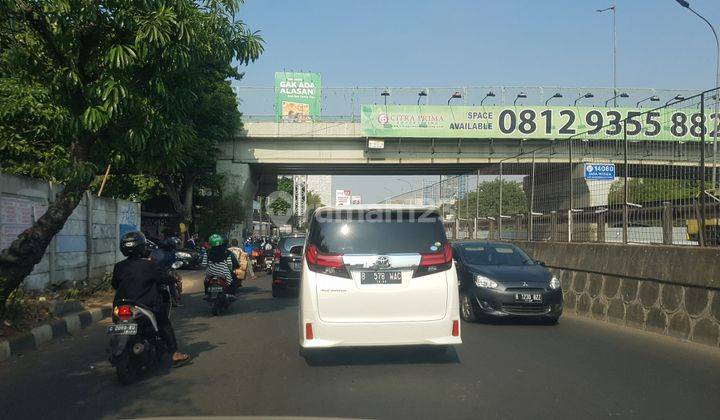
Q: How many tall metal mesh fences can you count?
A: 1